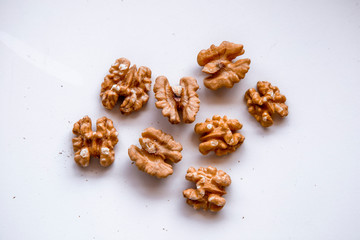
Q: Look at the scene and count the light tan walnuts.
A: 8